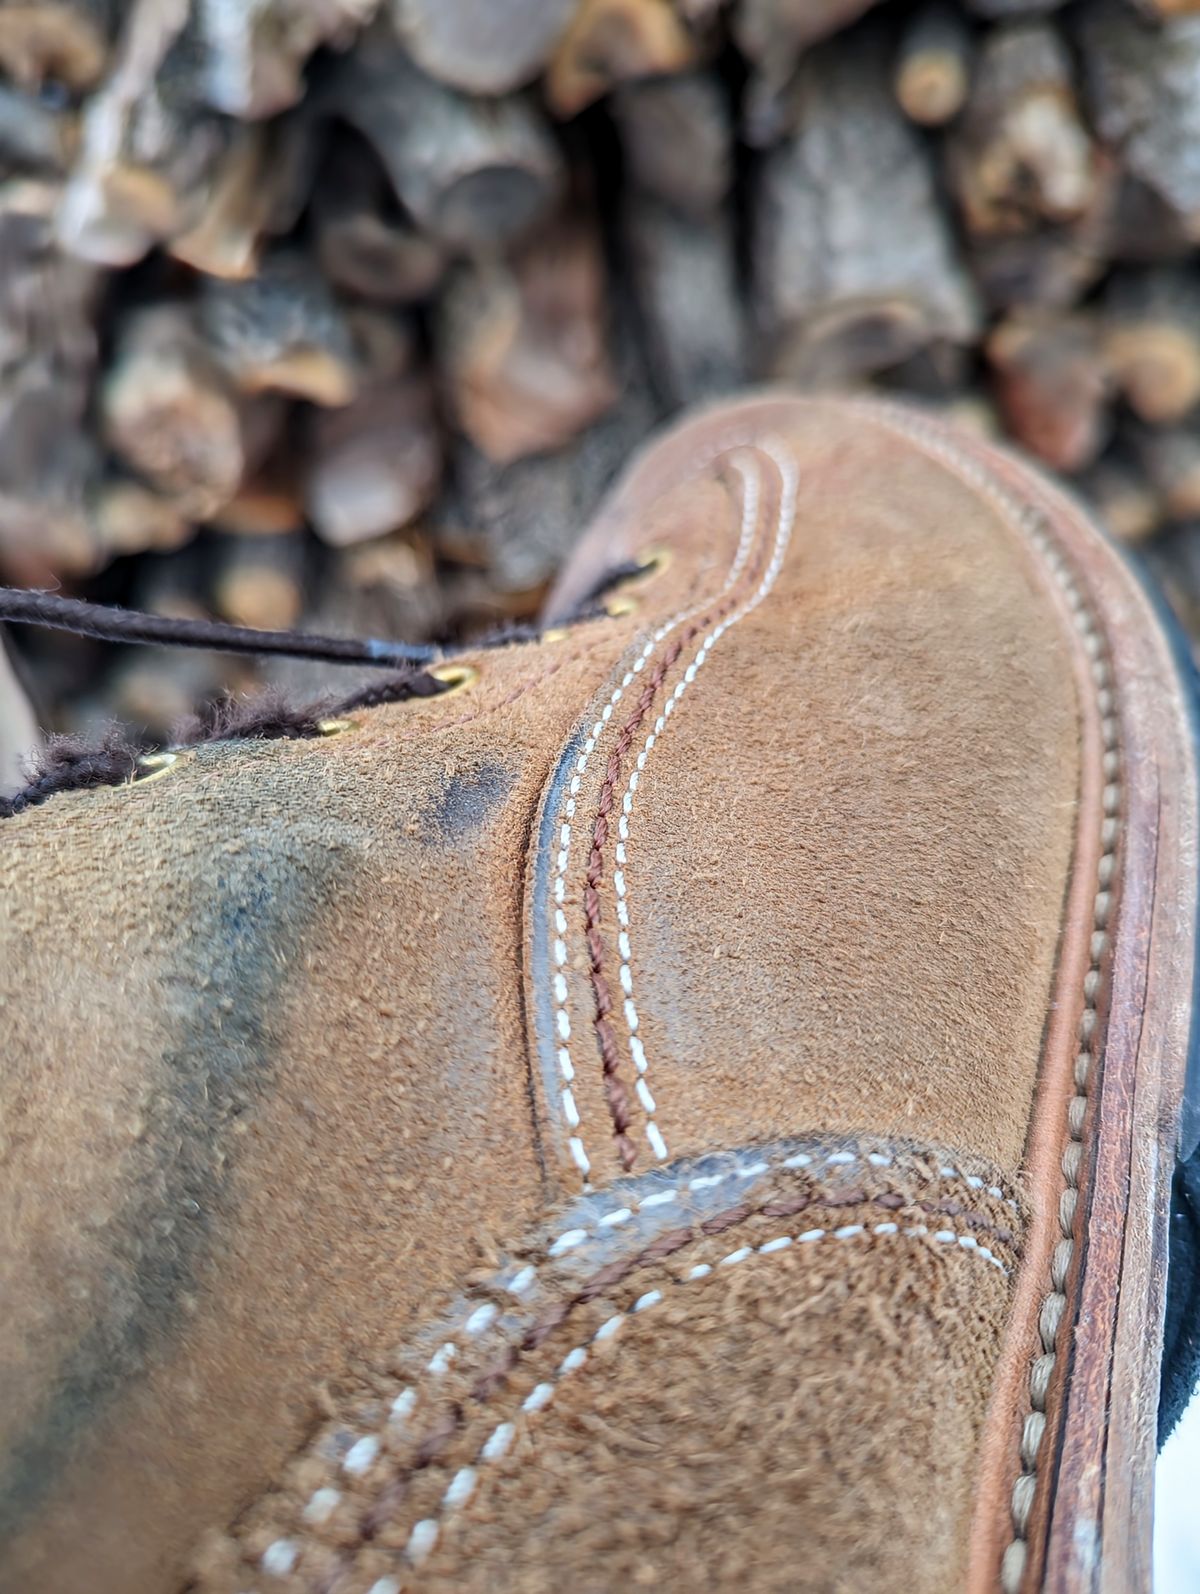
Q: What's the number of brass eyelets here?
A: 6